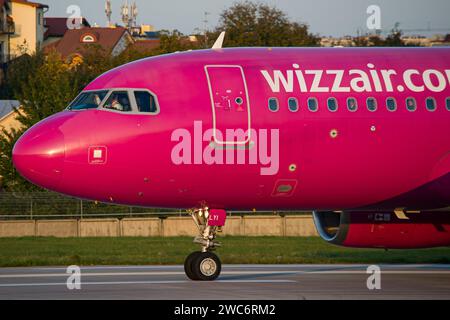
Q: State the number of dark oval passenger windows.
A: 10